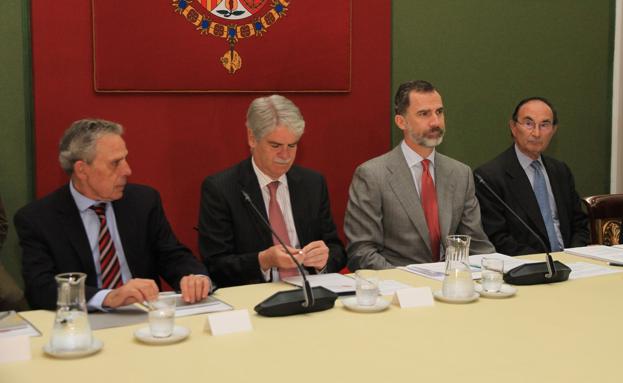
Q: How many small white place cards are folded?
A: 3